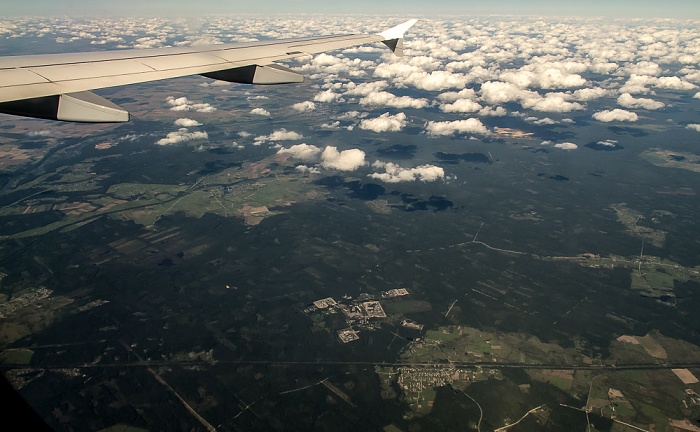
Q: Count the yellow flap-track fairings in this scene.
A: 0